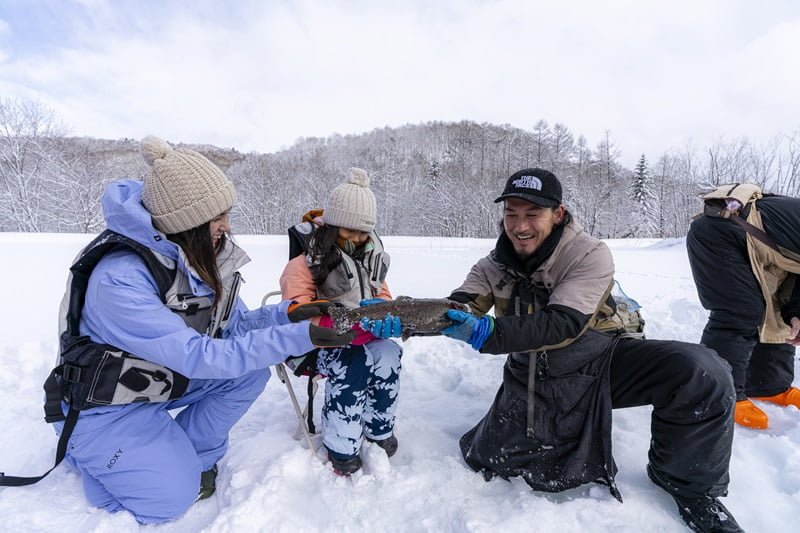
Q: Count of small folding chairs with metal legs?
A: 1